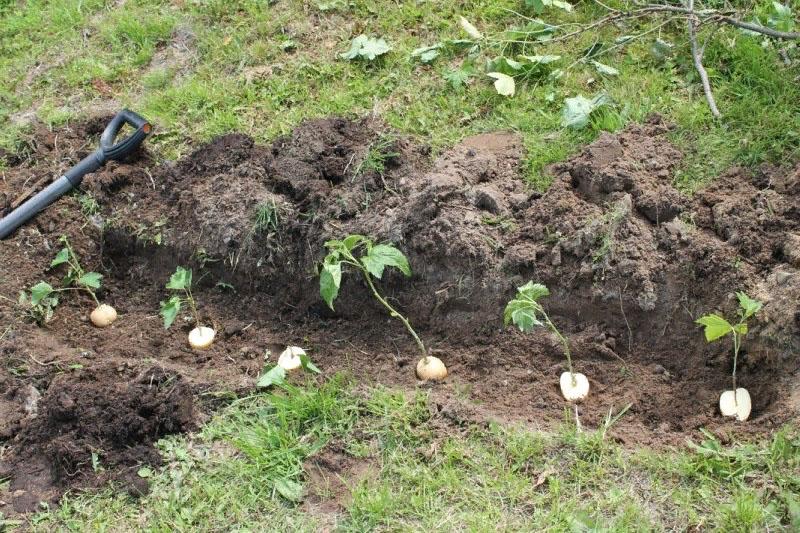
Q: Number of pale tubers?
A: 6